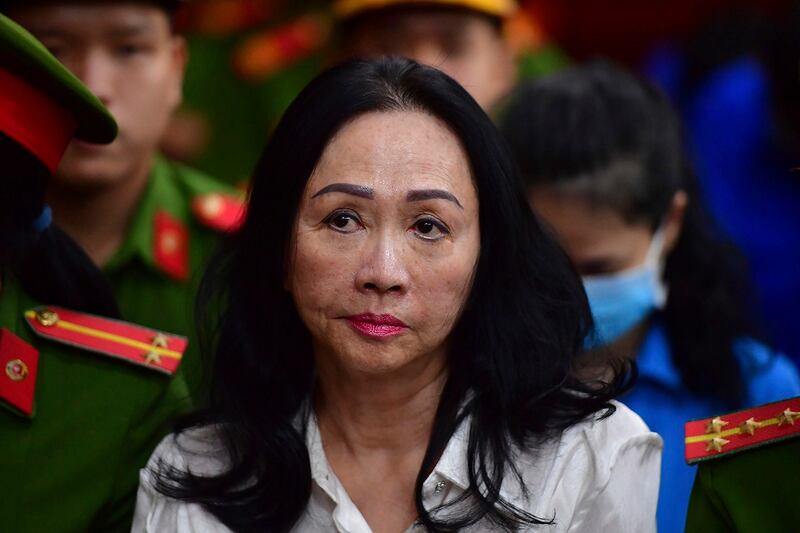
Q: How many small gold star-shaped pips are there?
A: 6